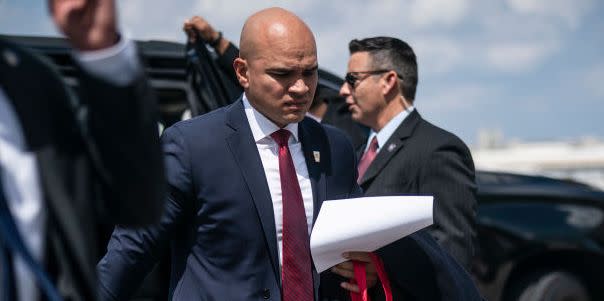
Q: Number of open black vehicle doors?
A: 1